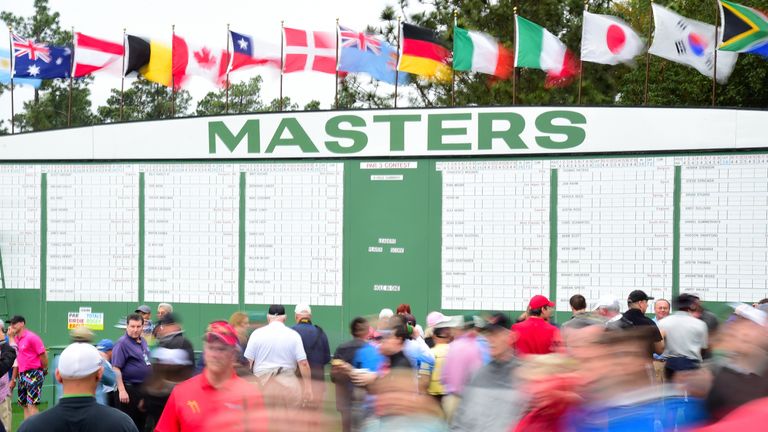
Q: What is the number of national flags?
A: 14